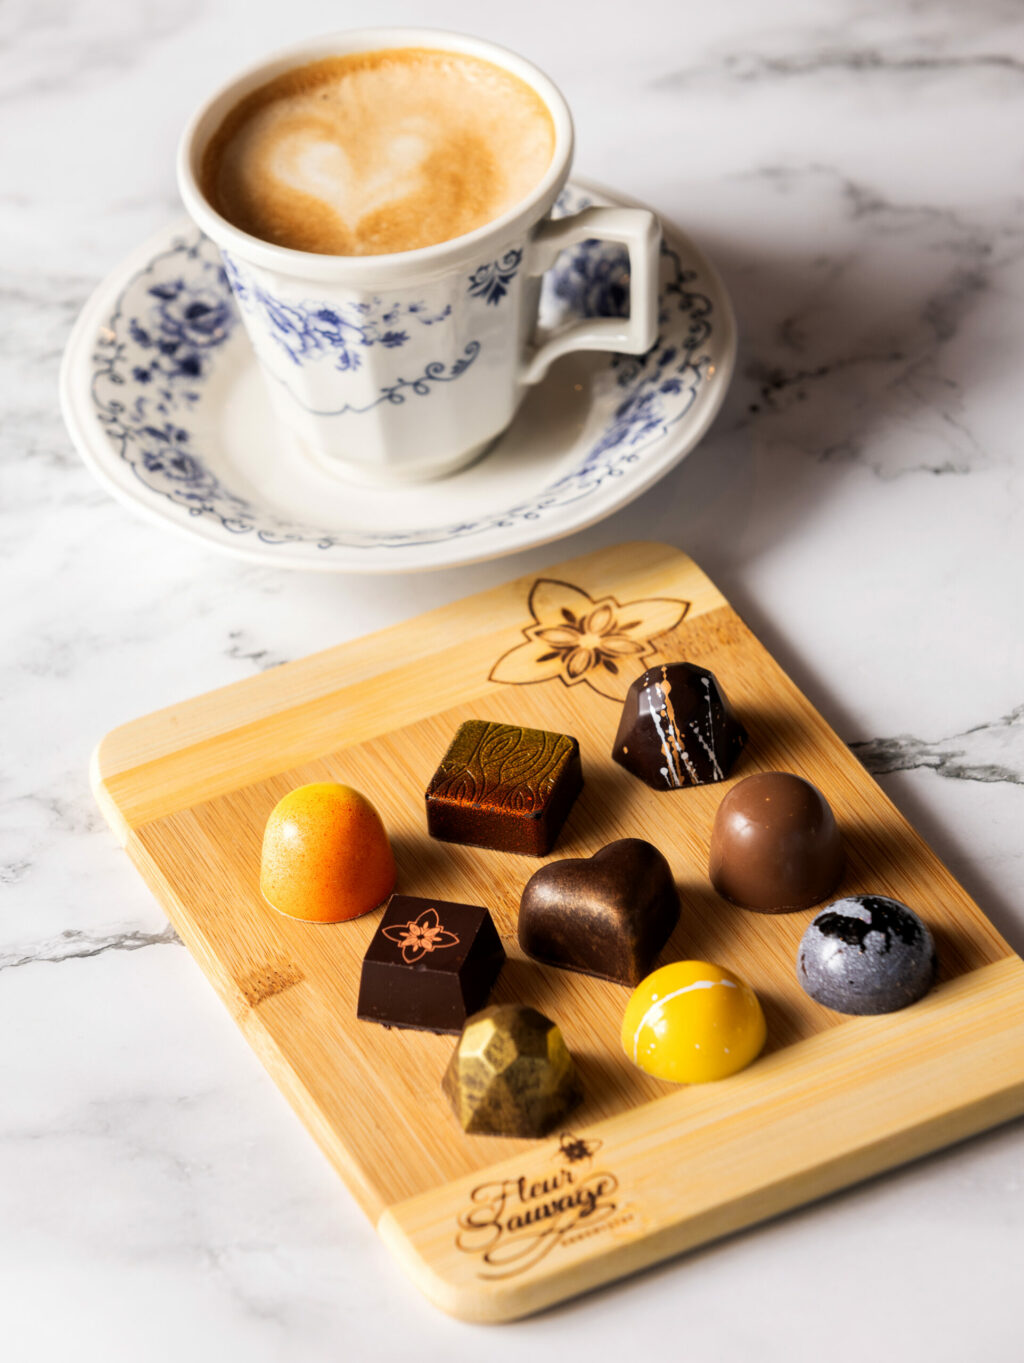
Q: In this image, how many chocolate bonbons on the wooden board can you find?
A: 9